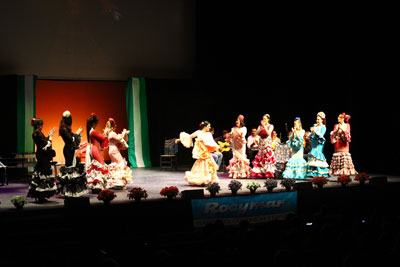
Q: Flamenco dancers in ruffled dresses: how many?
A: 10